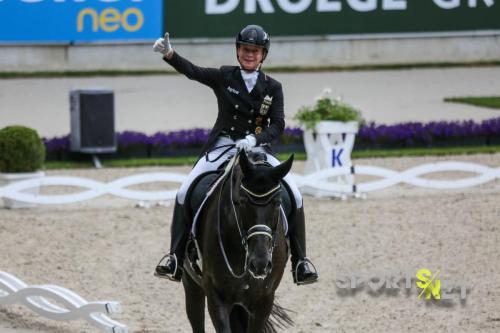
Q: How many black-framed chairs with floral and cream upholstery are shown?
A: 0